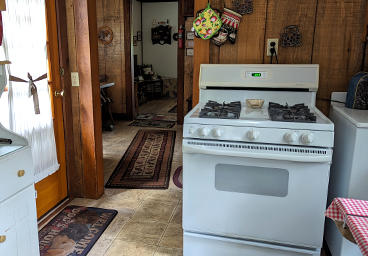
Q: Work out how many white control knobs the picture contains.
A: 5